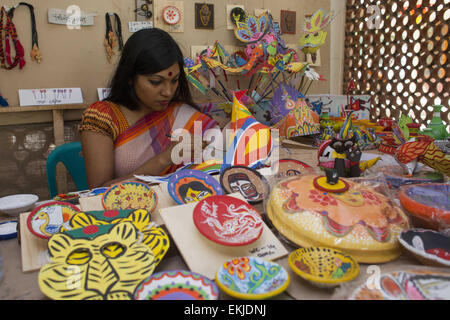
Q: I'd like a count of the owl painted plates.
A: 0